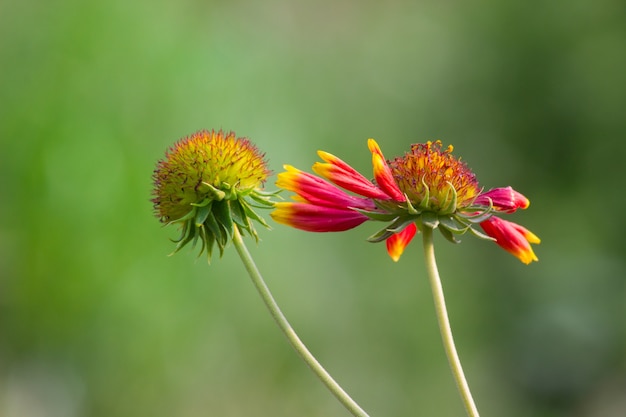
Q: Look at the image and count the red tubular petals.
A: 7